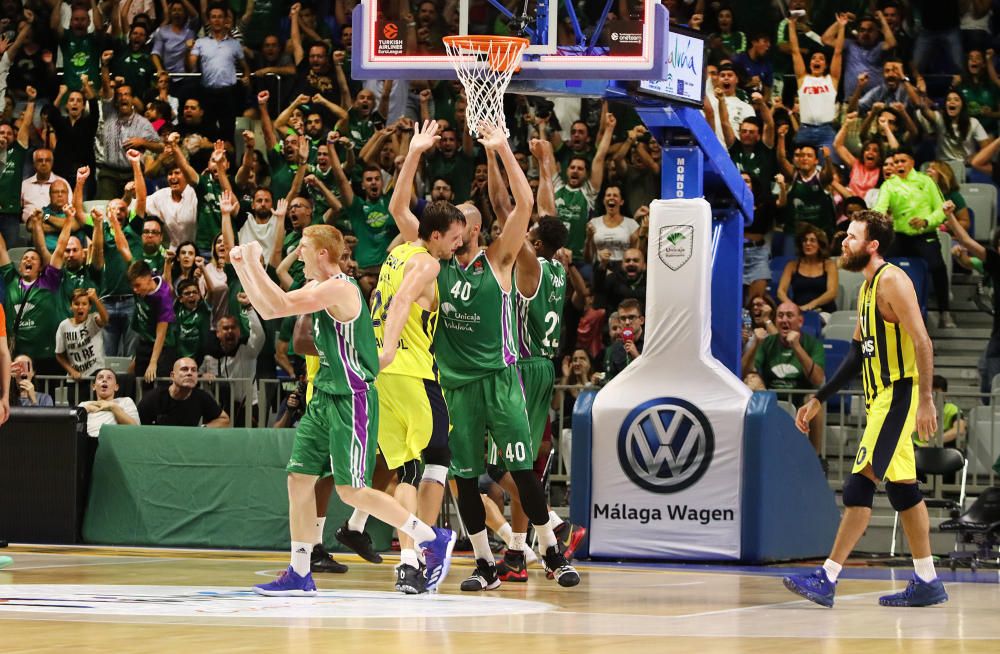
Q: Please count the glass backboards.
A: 1